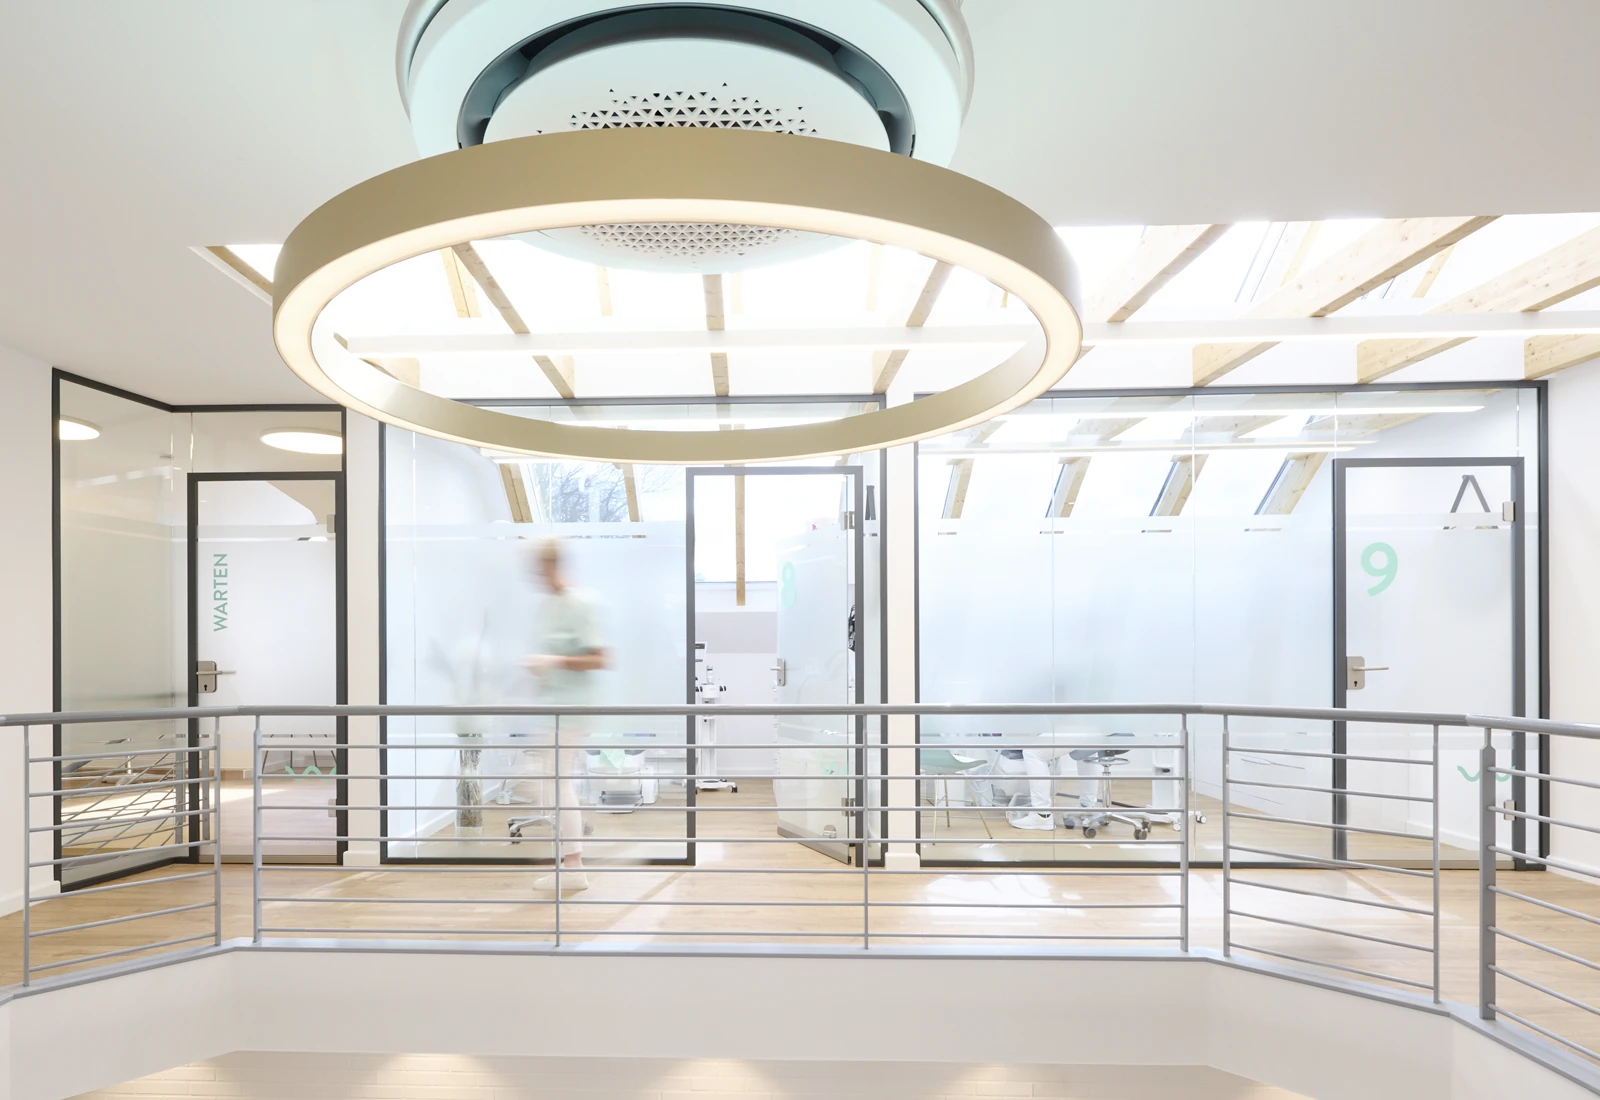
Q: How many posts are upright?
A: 9